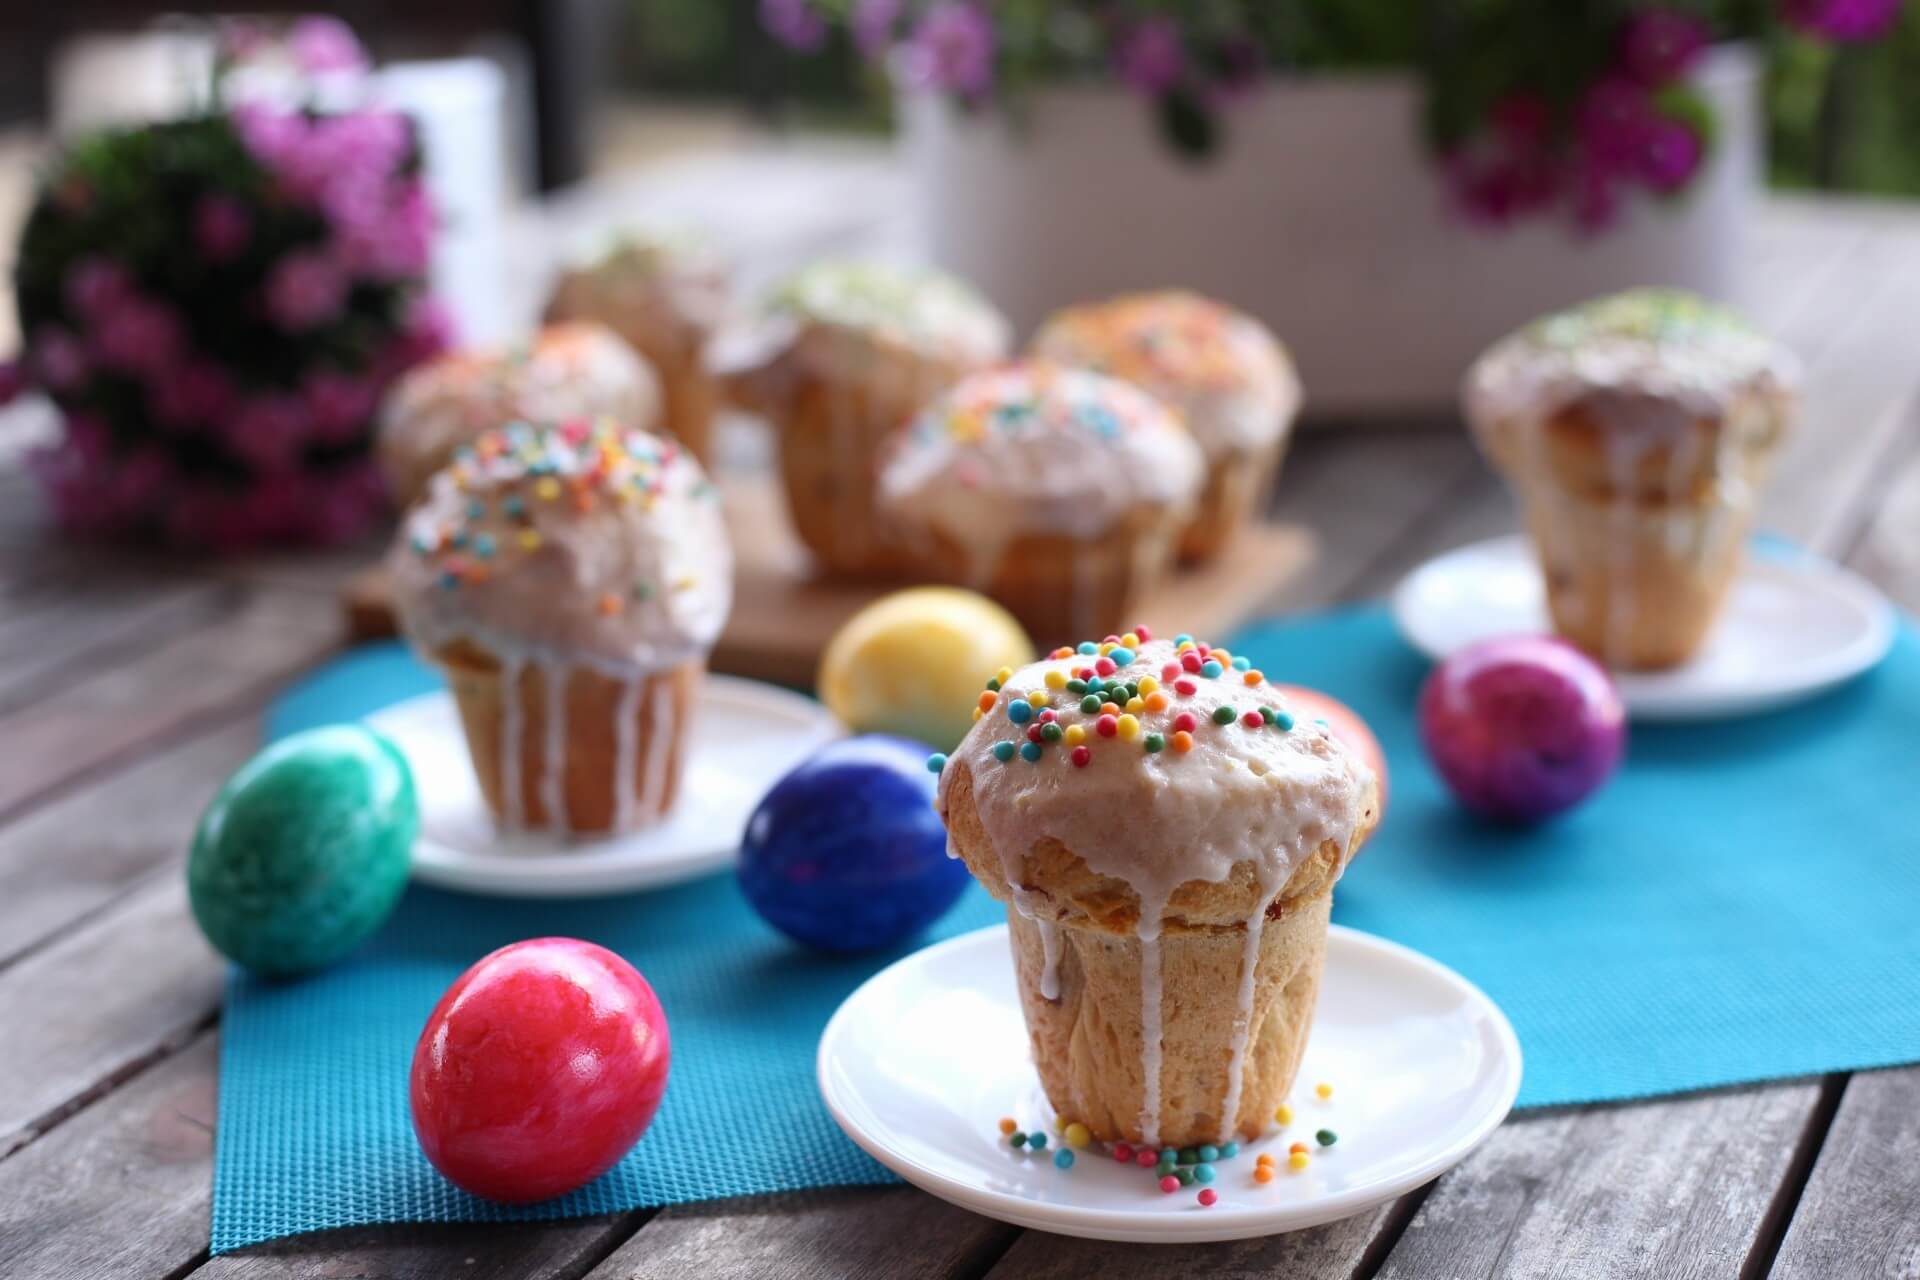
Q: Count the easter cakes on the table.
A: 8